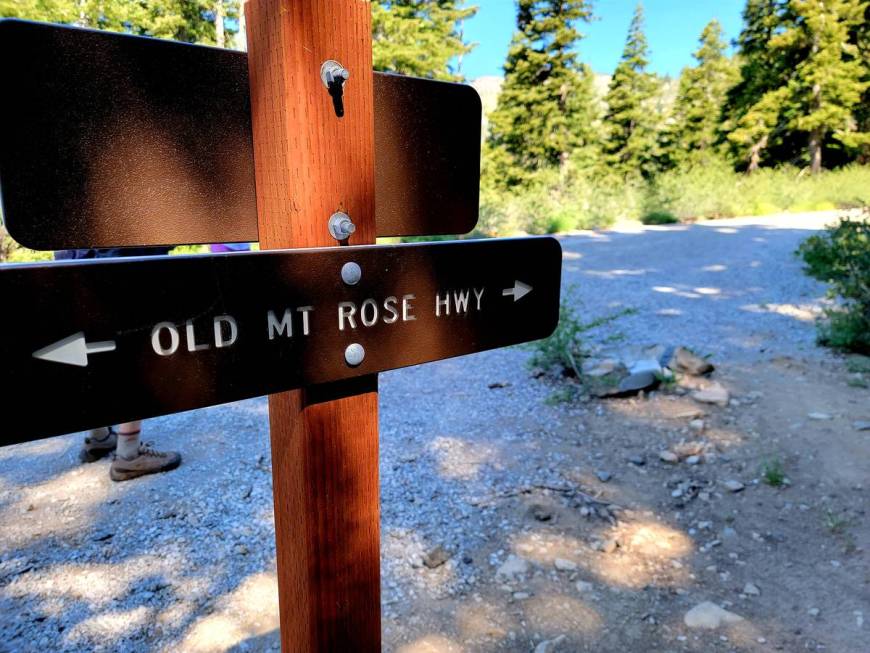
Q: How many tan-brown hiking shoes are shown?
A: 2